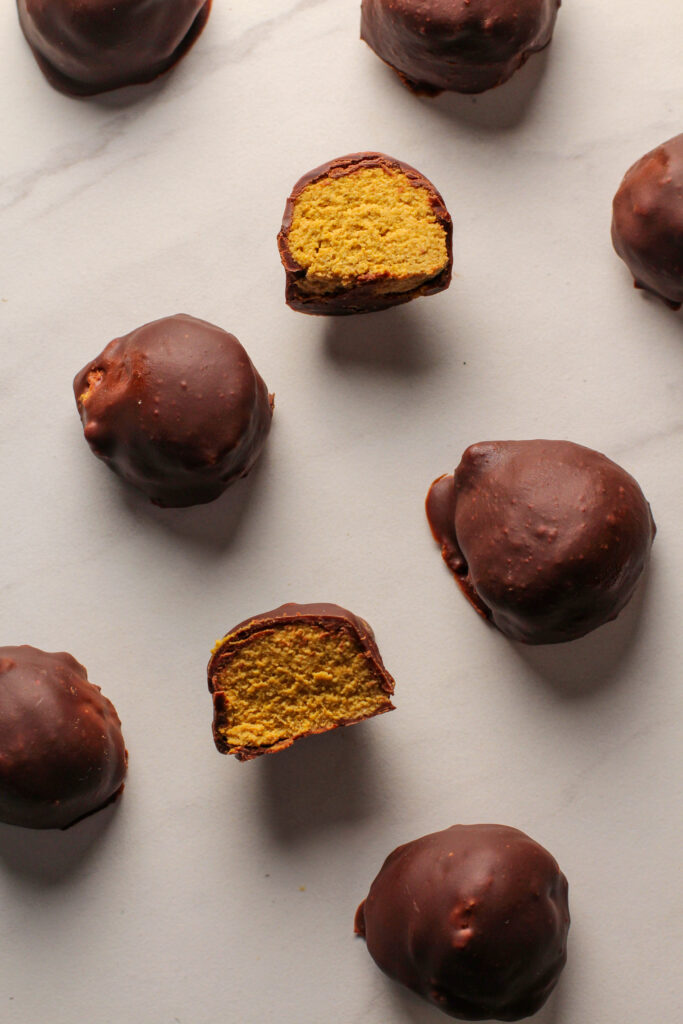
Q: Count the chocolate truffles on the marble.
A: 9